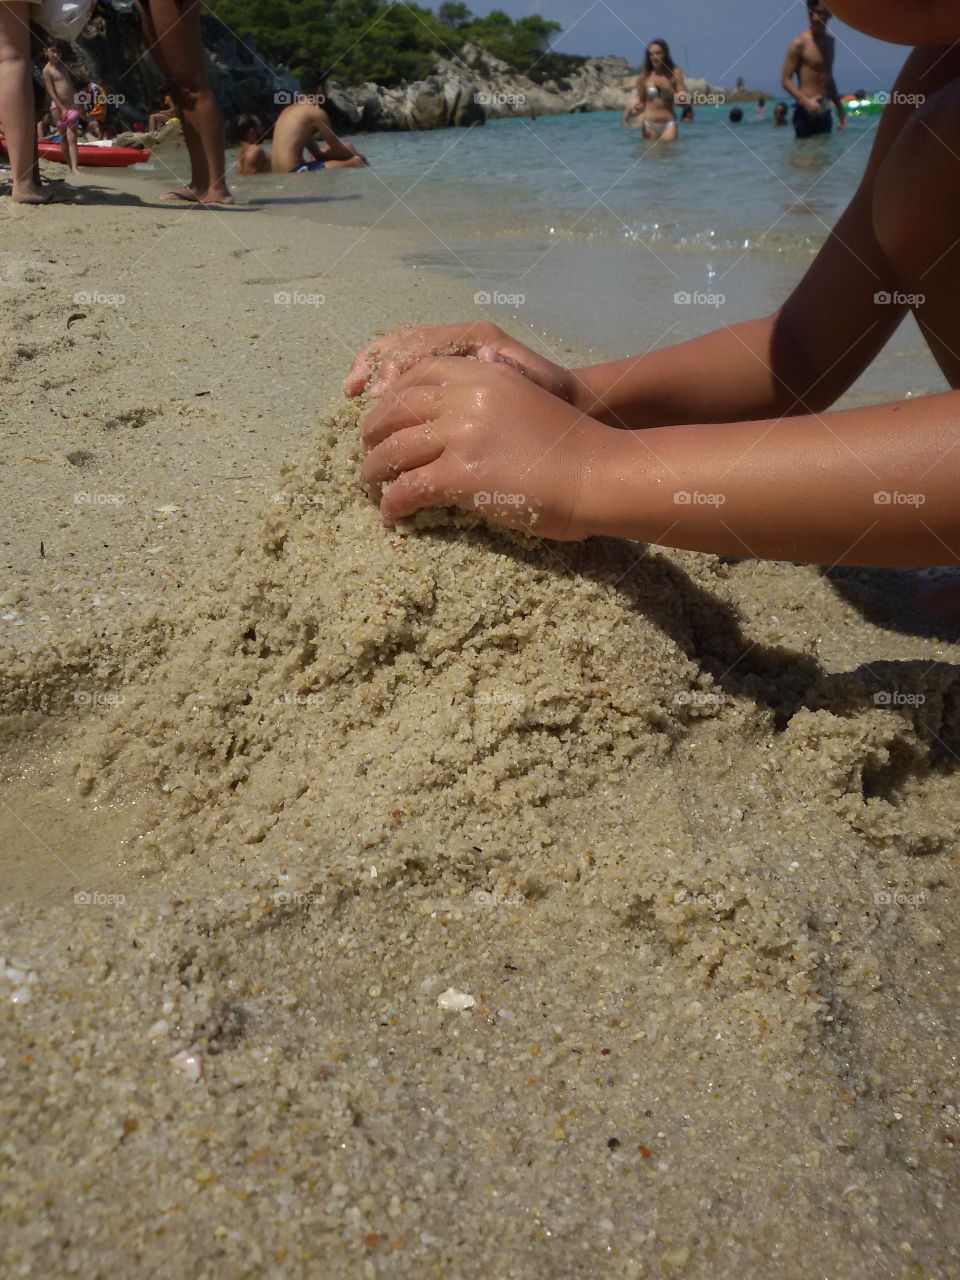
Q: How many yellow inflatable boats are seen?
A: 0